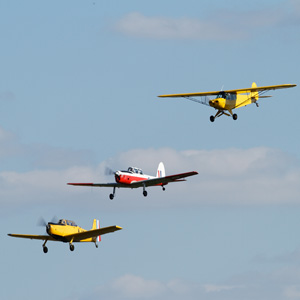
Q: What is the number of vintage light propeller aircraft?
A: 3